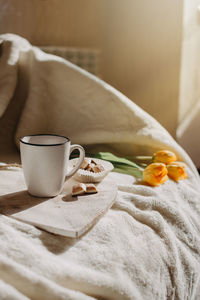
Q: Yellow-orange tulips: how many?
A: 3